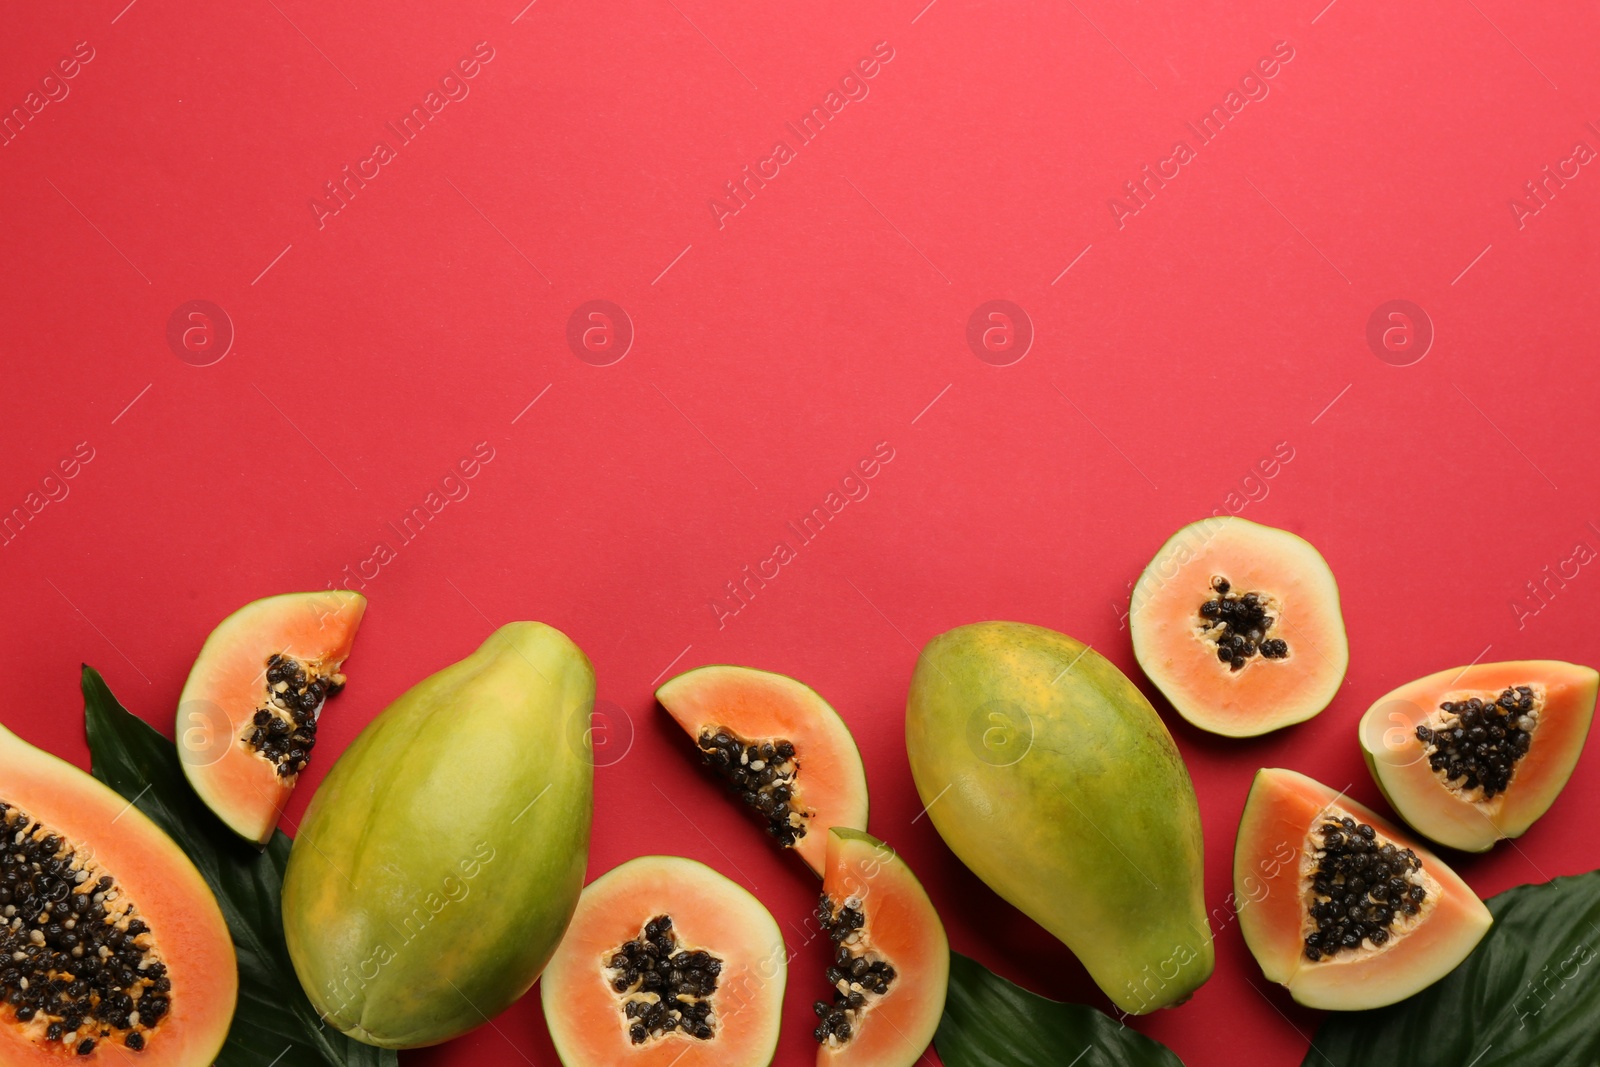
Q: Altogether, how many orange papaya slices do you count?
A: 8